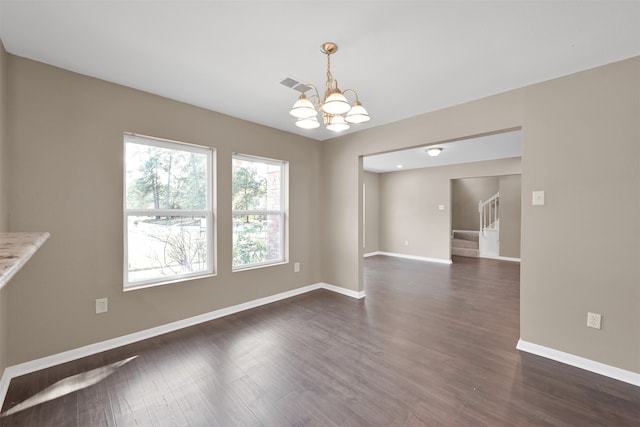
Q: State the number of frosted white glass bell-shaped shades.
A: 5